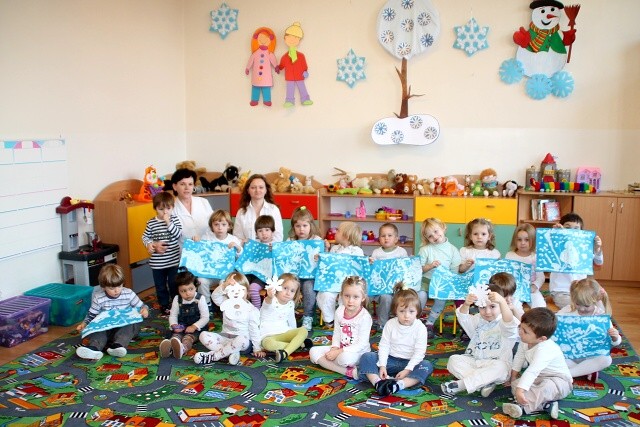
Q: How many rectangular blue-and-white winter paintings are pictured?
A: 10